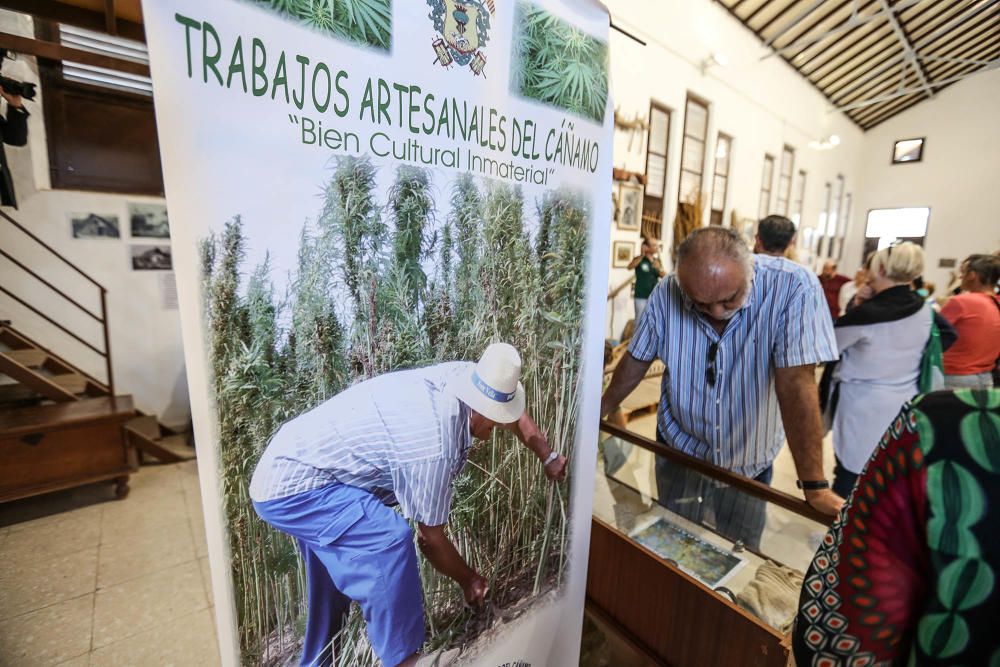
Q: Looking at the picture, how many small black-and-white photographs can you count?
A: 3